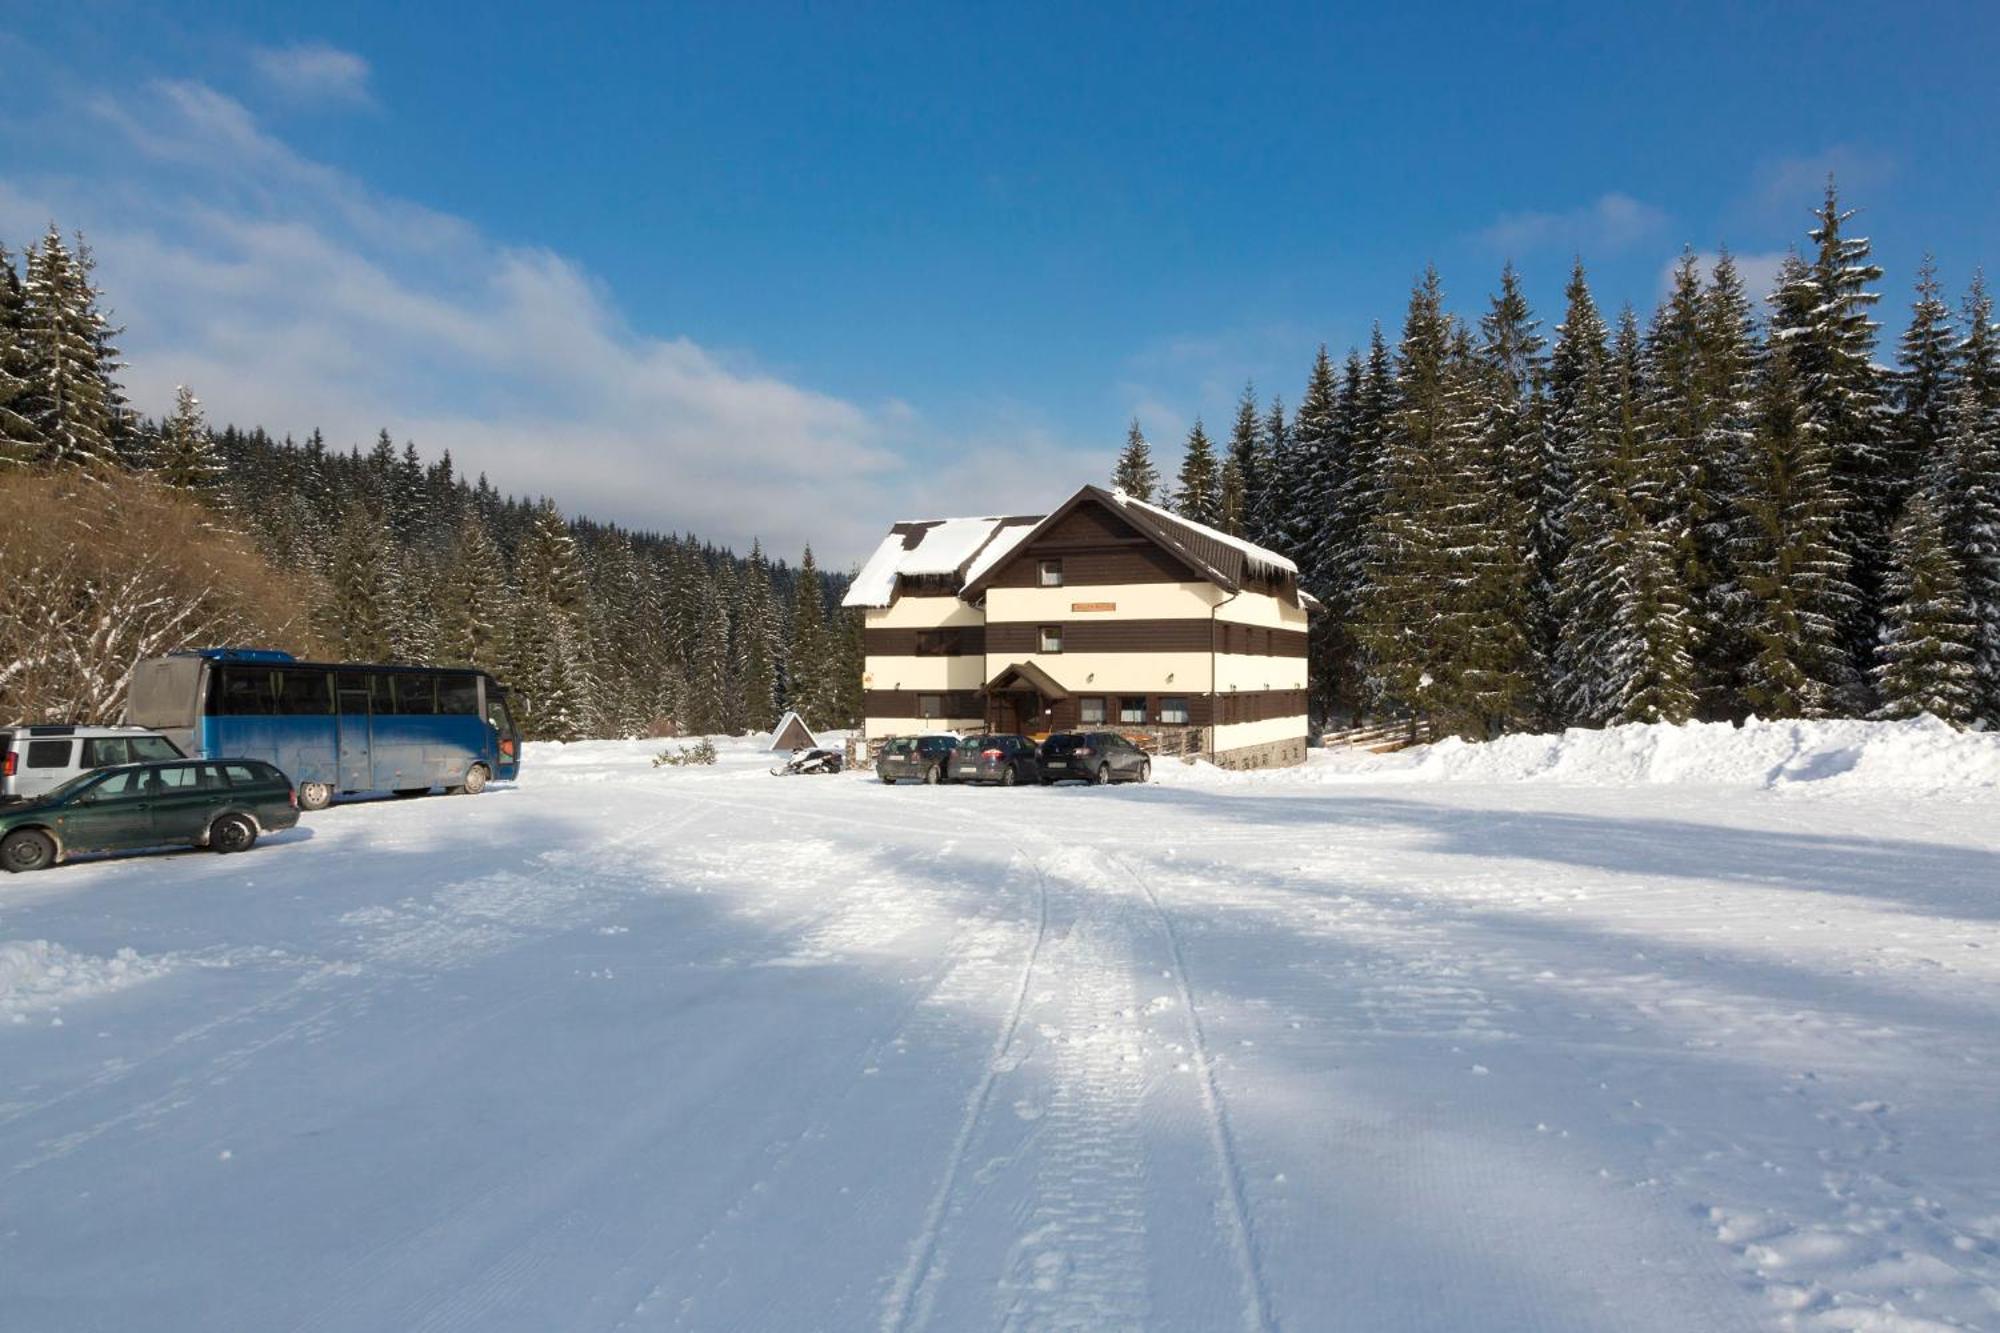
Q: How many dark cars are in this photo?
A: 4